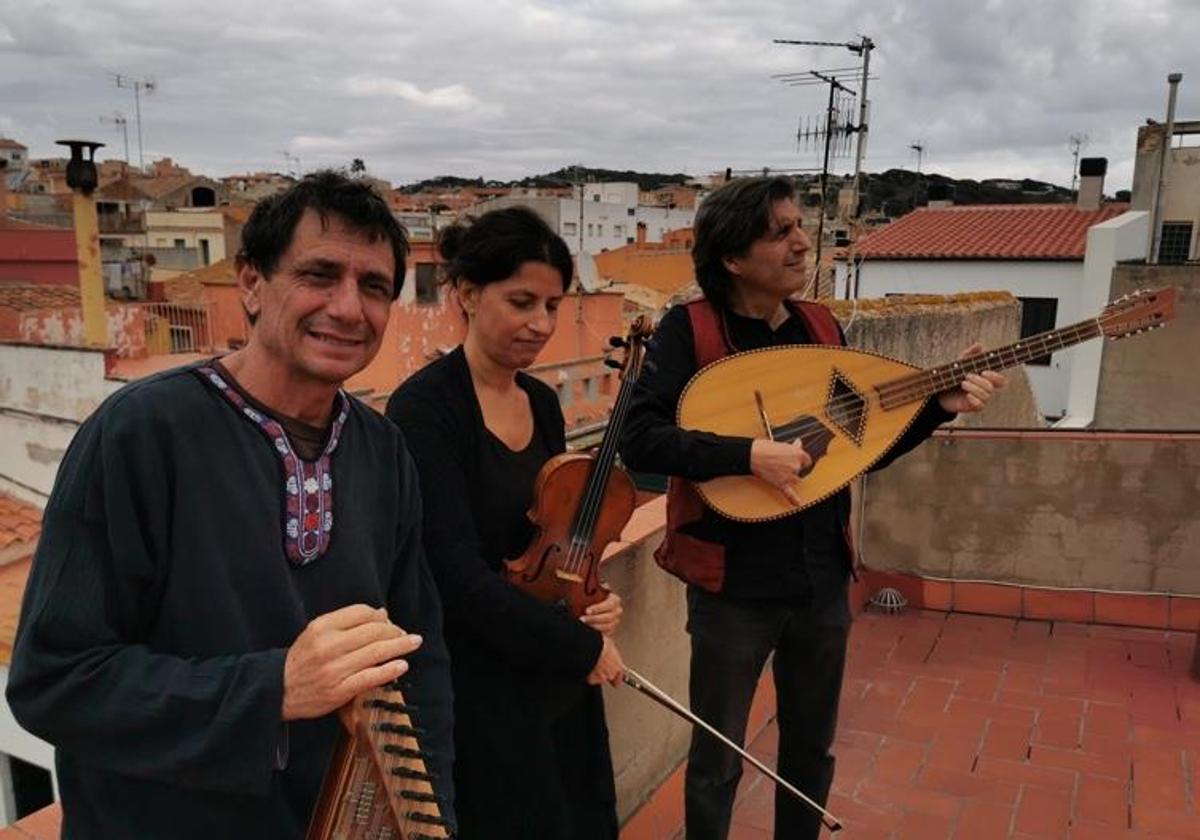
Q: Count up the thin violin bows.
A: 1